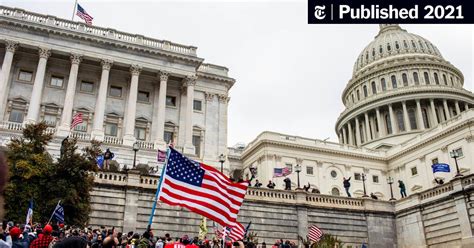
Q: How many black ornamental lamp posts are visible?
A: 6